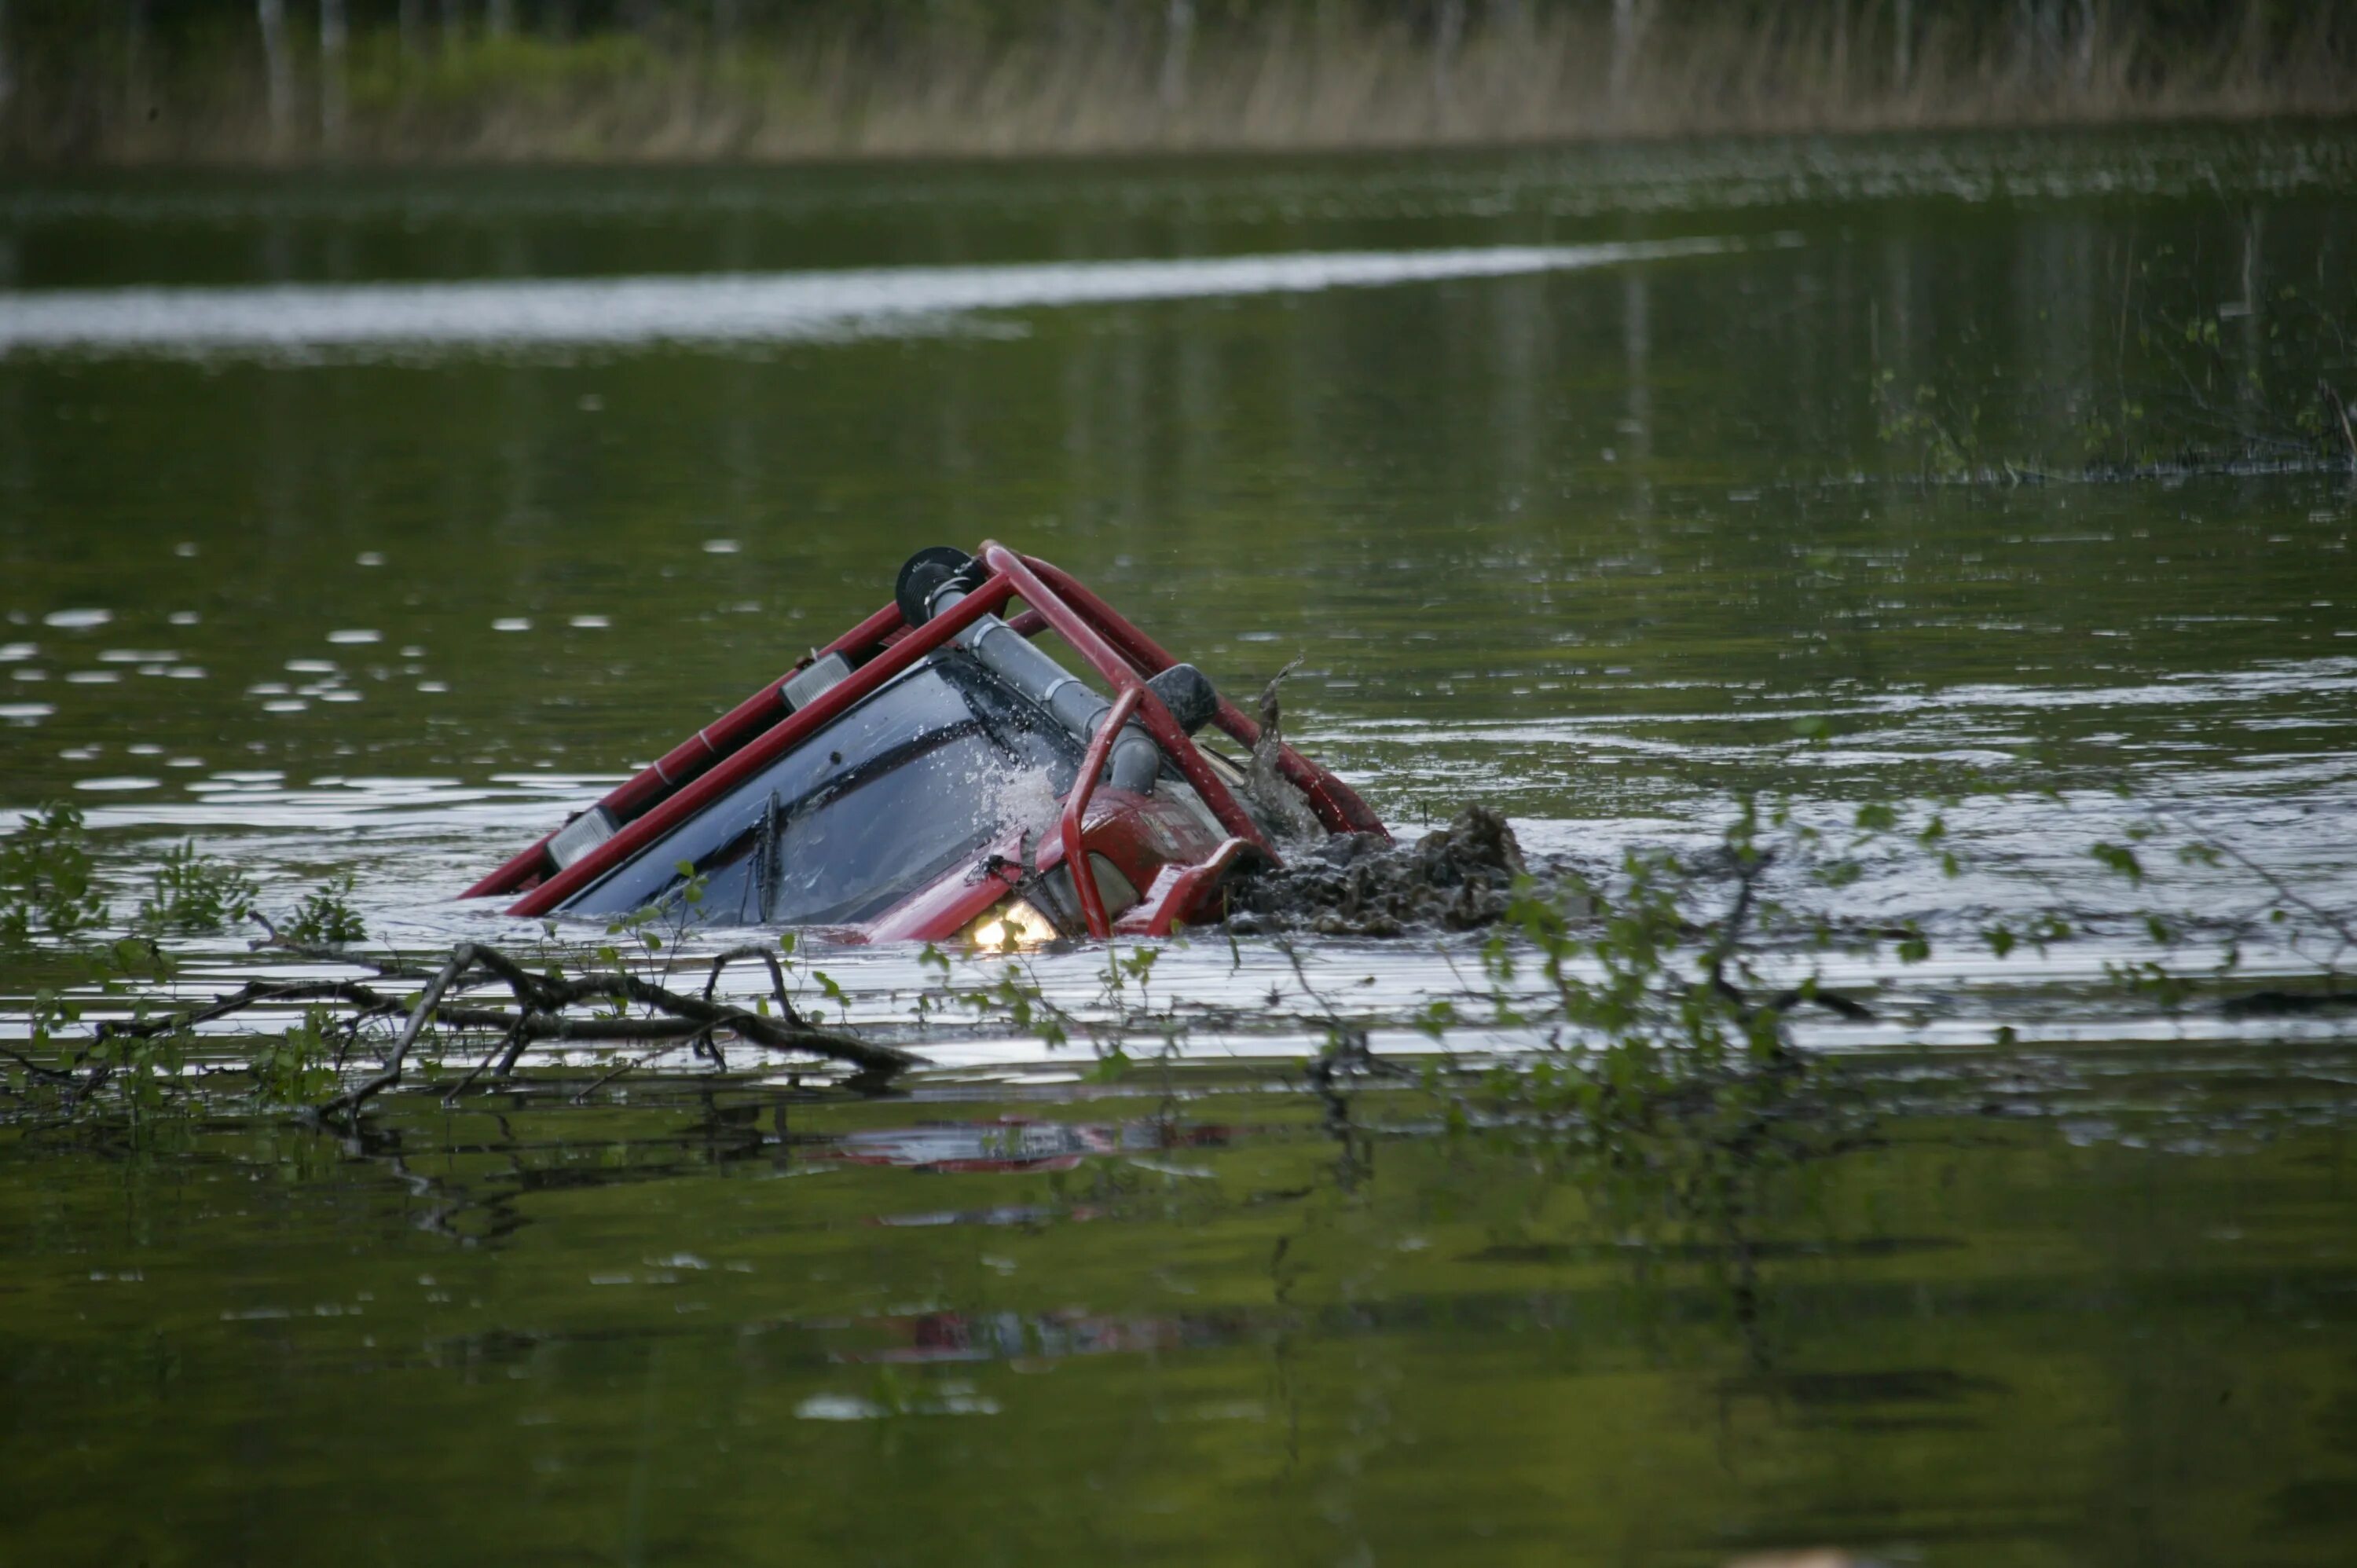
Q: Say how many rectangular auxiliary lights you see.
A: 2